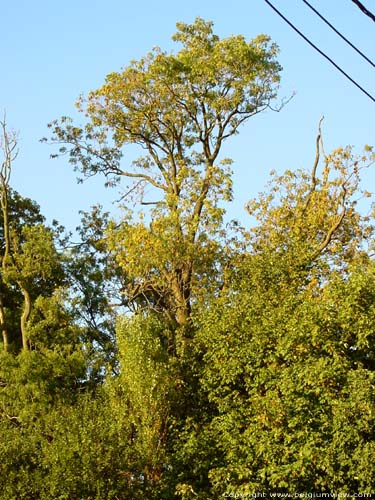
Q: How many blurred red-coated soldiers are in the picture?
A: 0